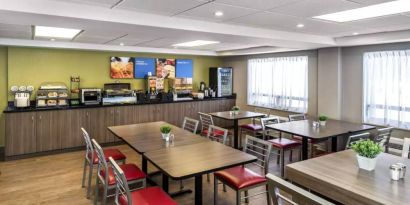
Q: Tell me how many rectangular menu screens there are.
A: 4